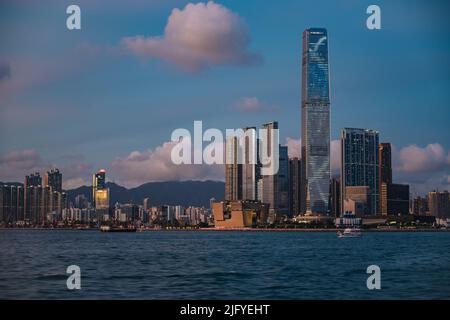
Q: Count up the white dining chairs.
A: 0